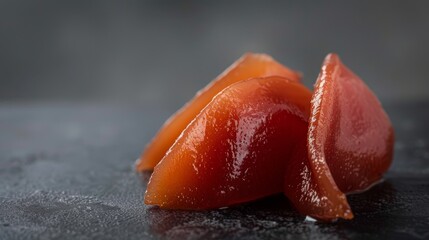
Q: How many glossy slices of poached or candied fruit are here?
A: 3